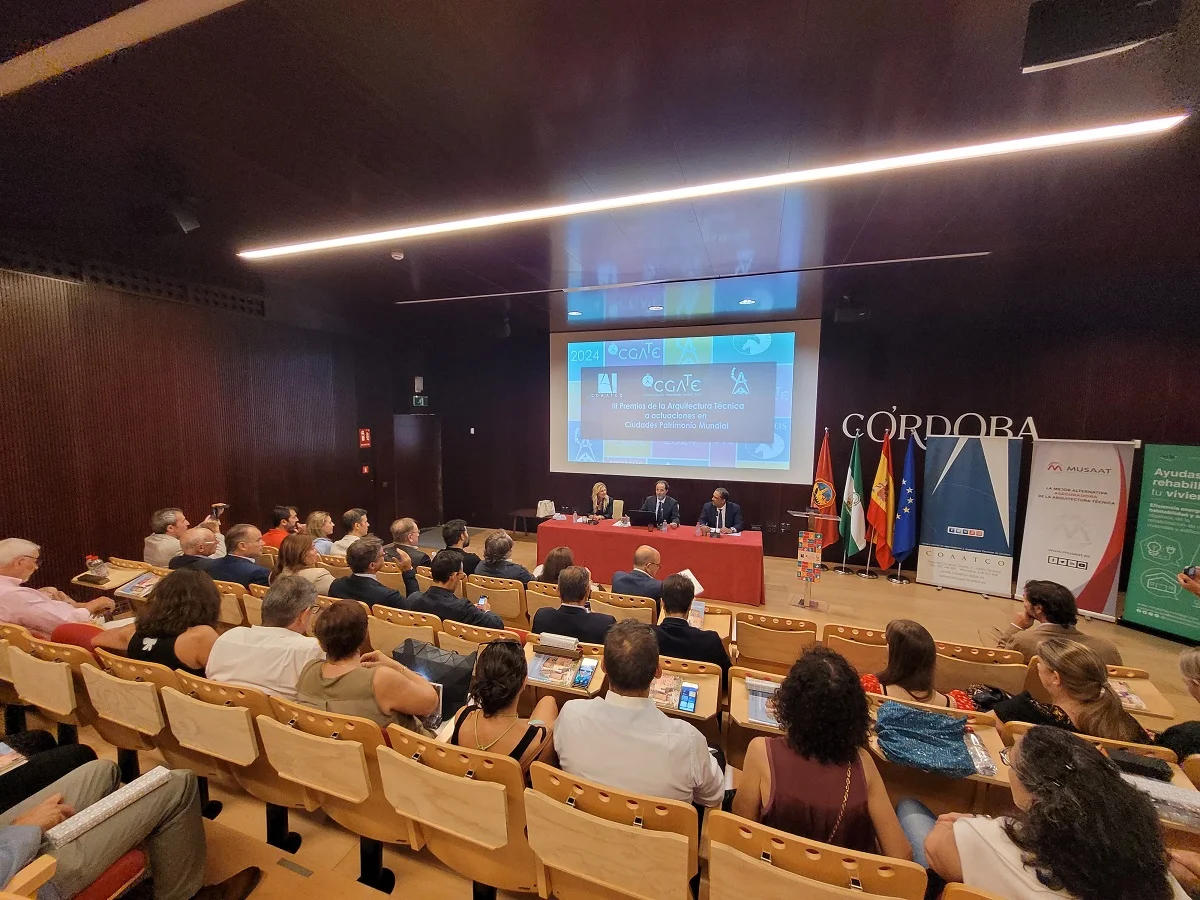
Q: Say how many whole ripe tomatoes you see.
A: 0